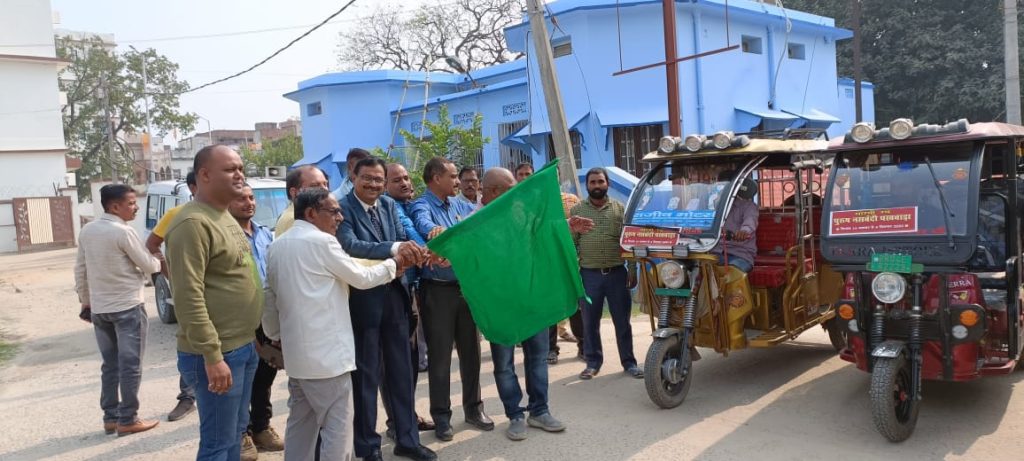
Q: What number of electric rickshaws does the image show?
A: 2